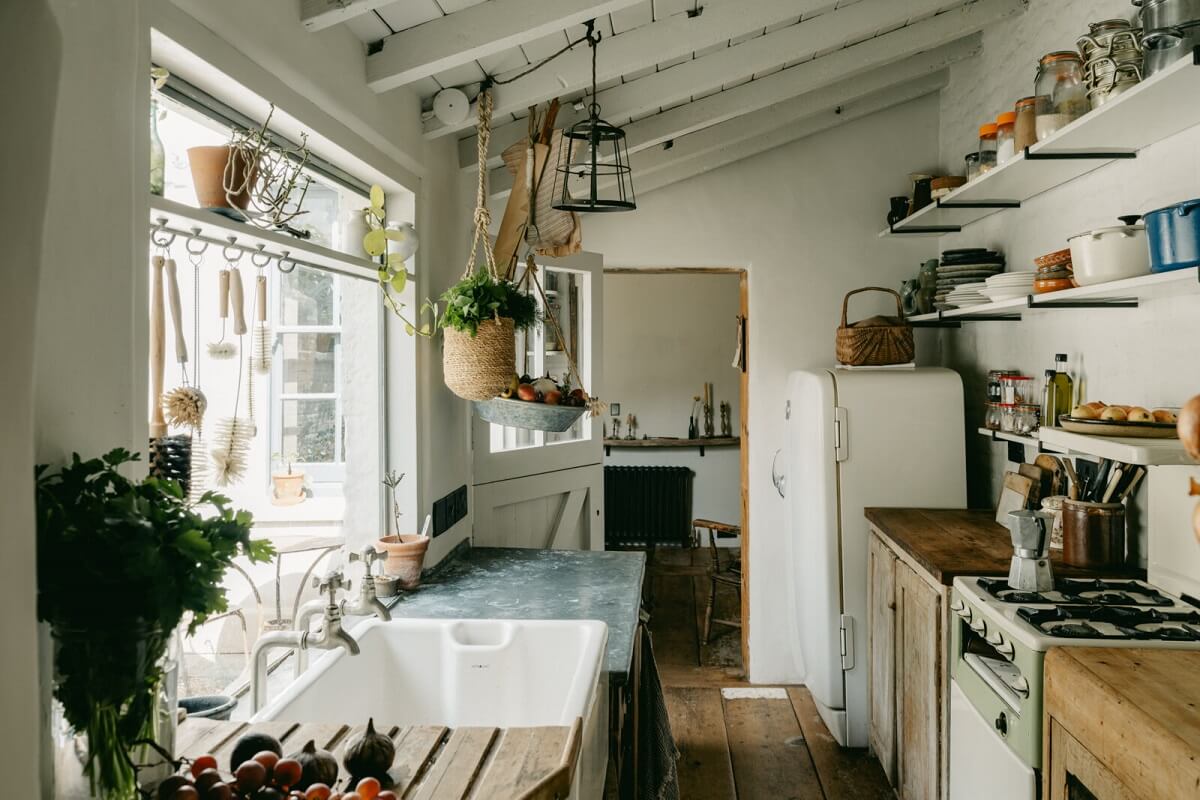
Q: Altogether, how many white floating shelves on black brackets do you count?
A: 3